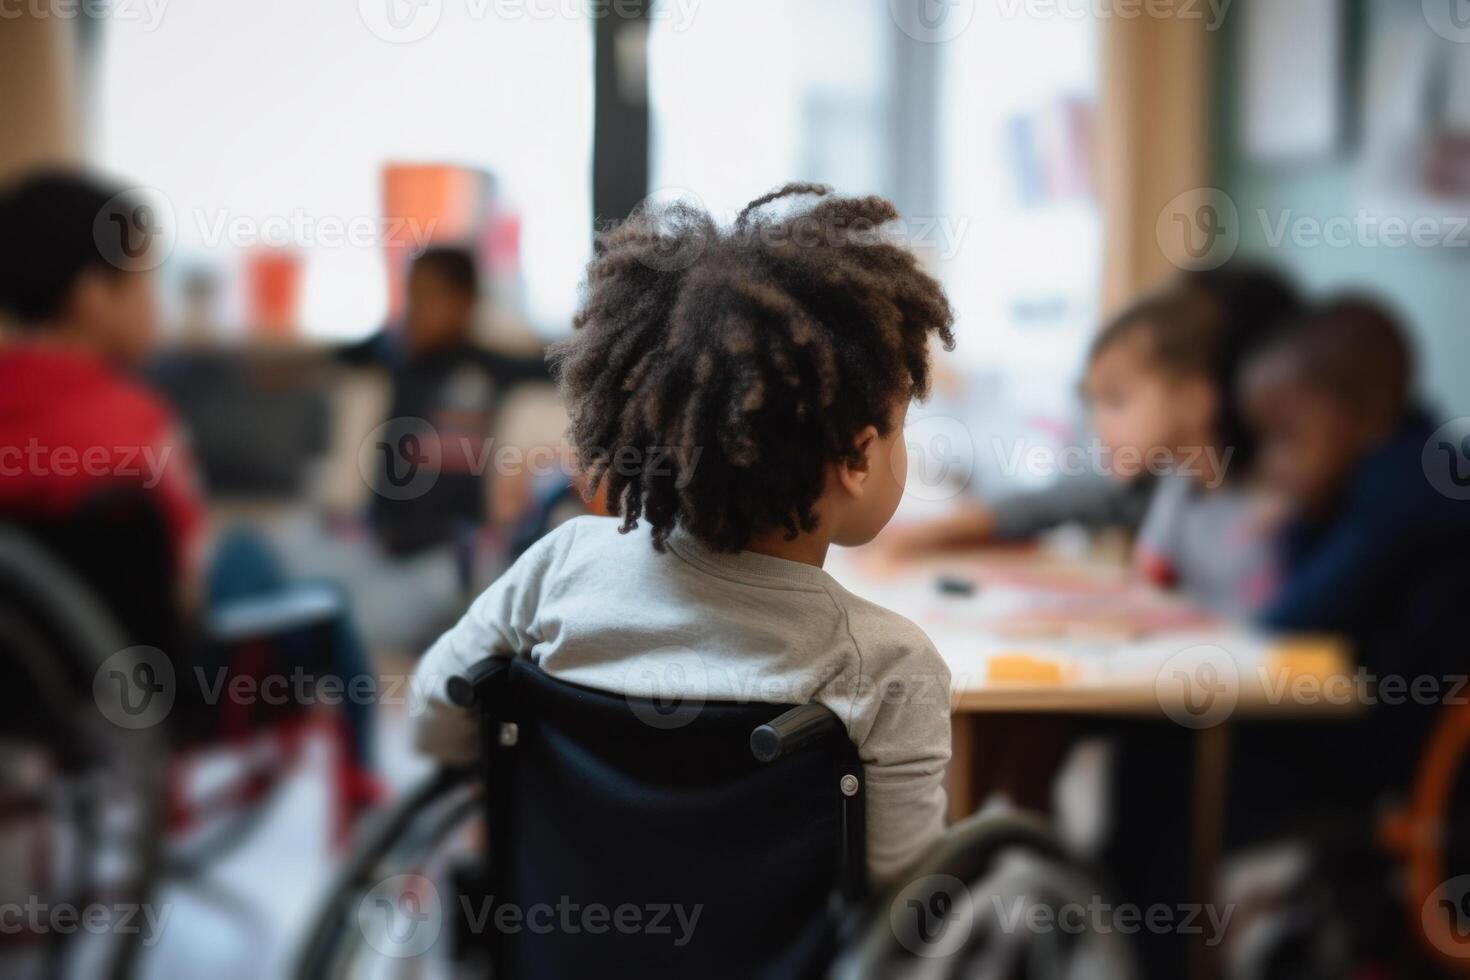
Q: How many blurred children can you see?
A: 5